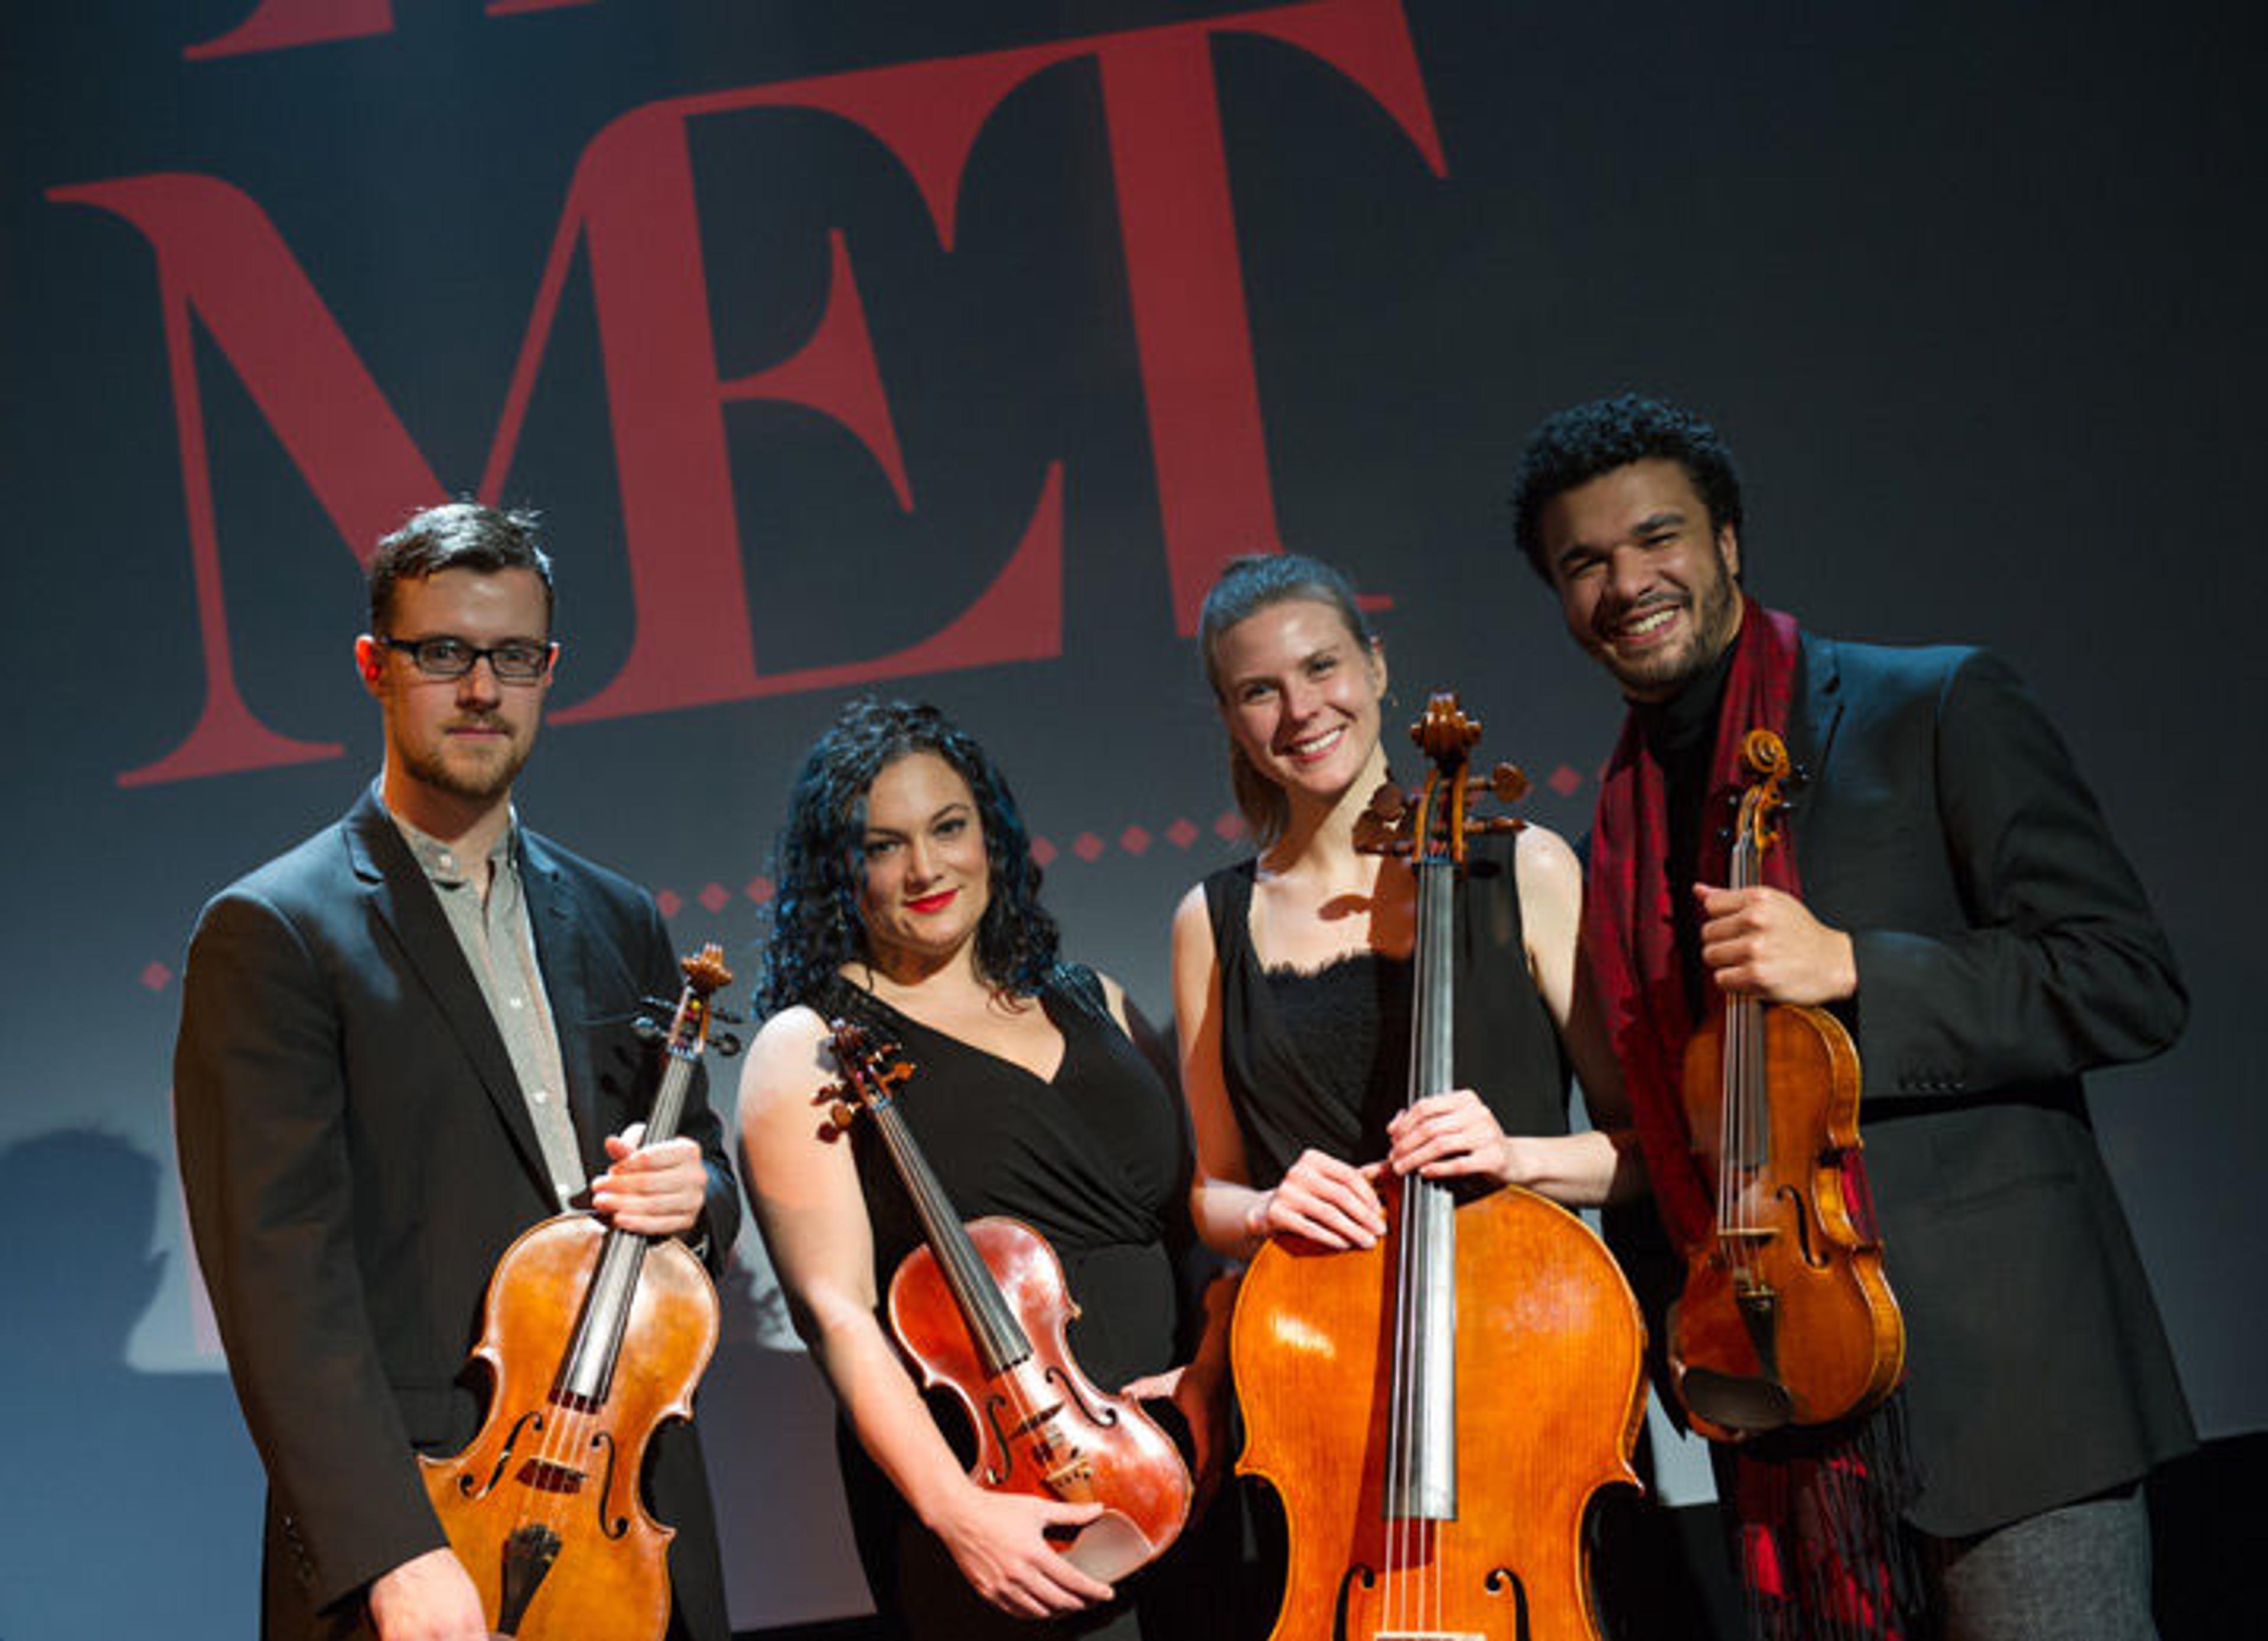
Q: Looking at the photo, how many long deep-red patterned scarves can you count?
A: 1